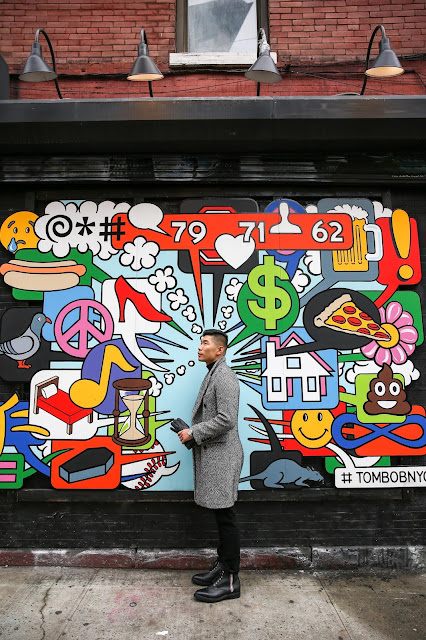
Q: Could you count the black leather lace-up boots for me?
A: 2